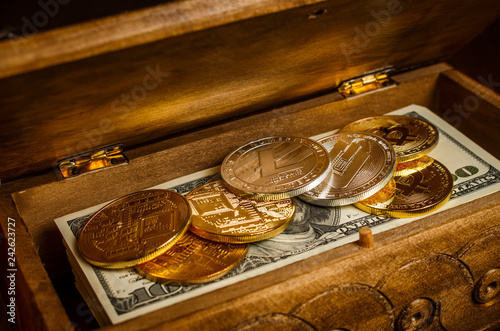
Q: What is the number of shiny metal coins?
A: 7